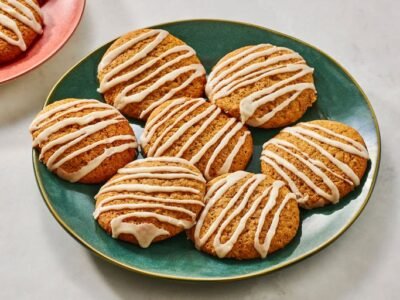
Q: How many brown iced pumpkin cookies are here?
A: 8